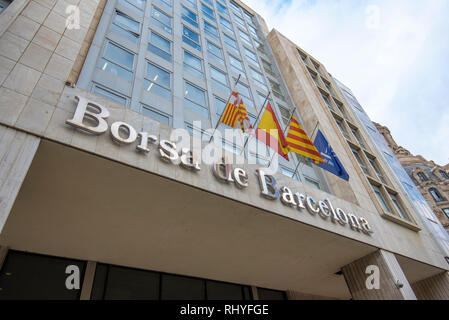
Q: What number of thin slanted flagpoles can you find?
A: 4